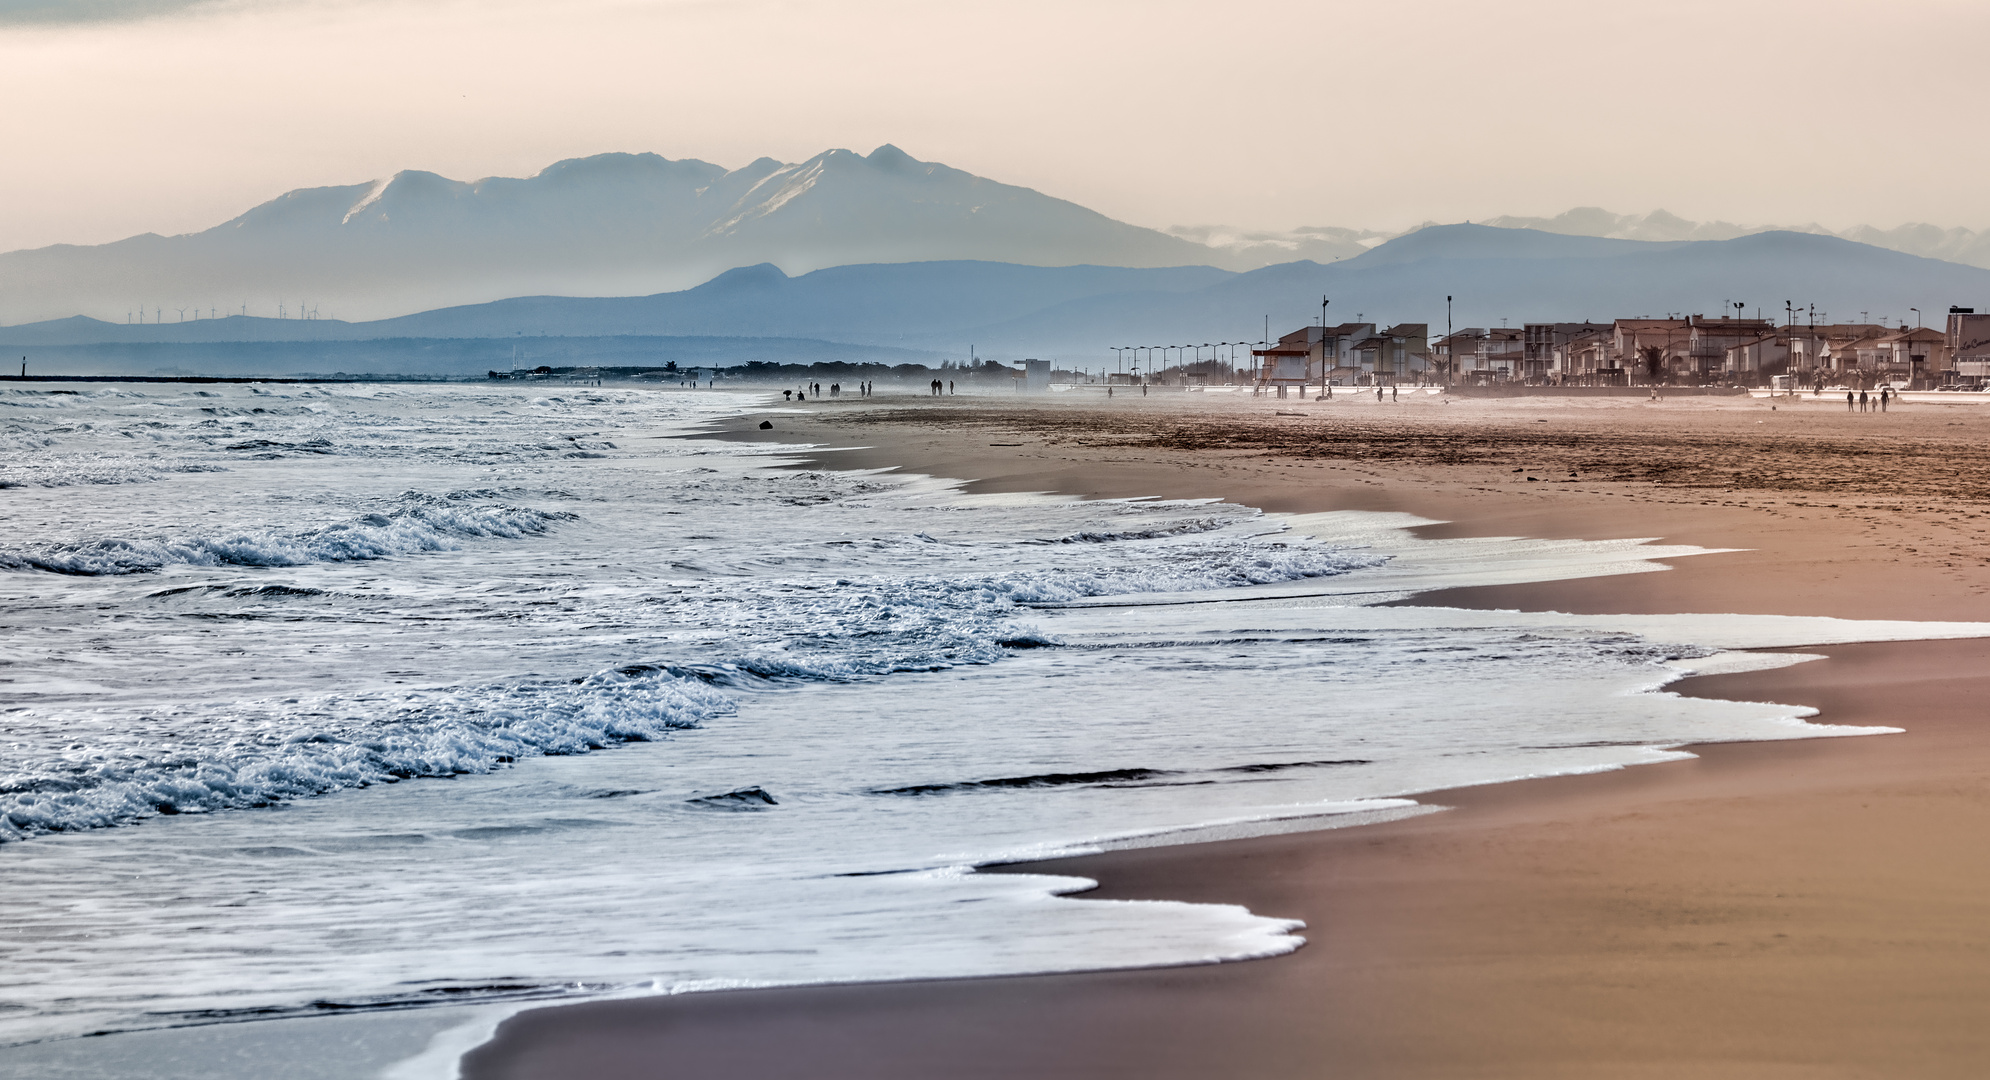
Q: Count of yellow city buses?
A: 0